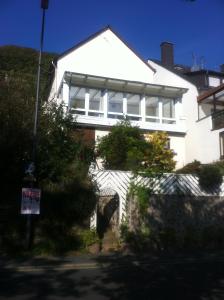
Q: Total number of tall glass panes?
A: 6